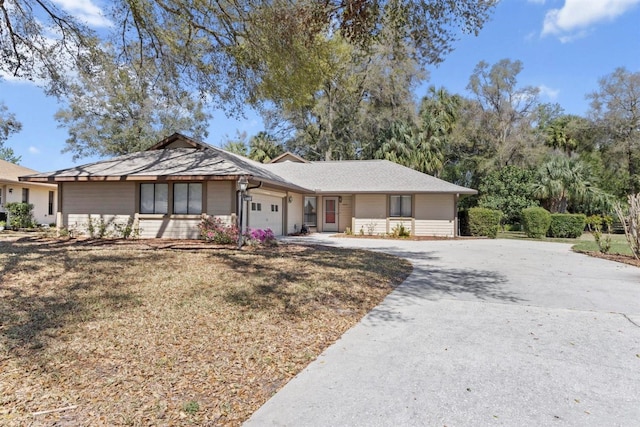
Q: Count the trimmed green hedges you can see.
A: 3